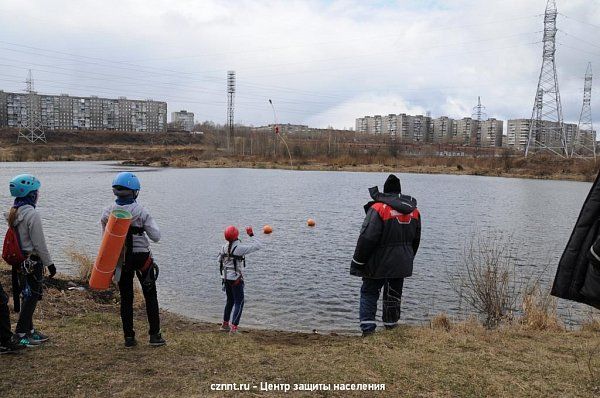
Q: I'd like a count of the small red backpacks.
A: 1